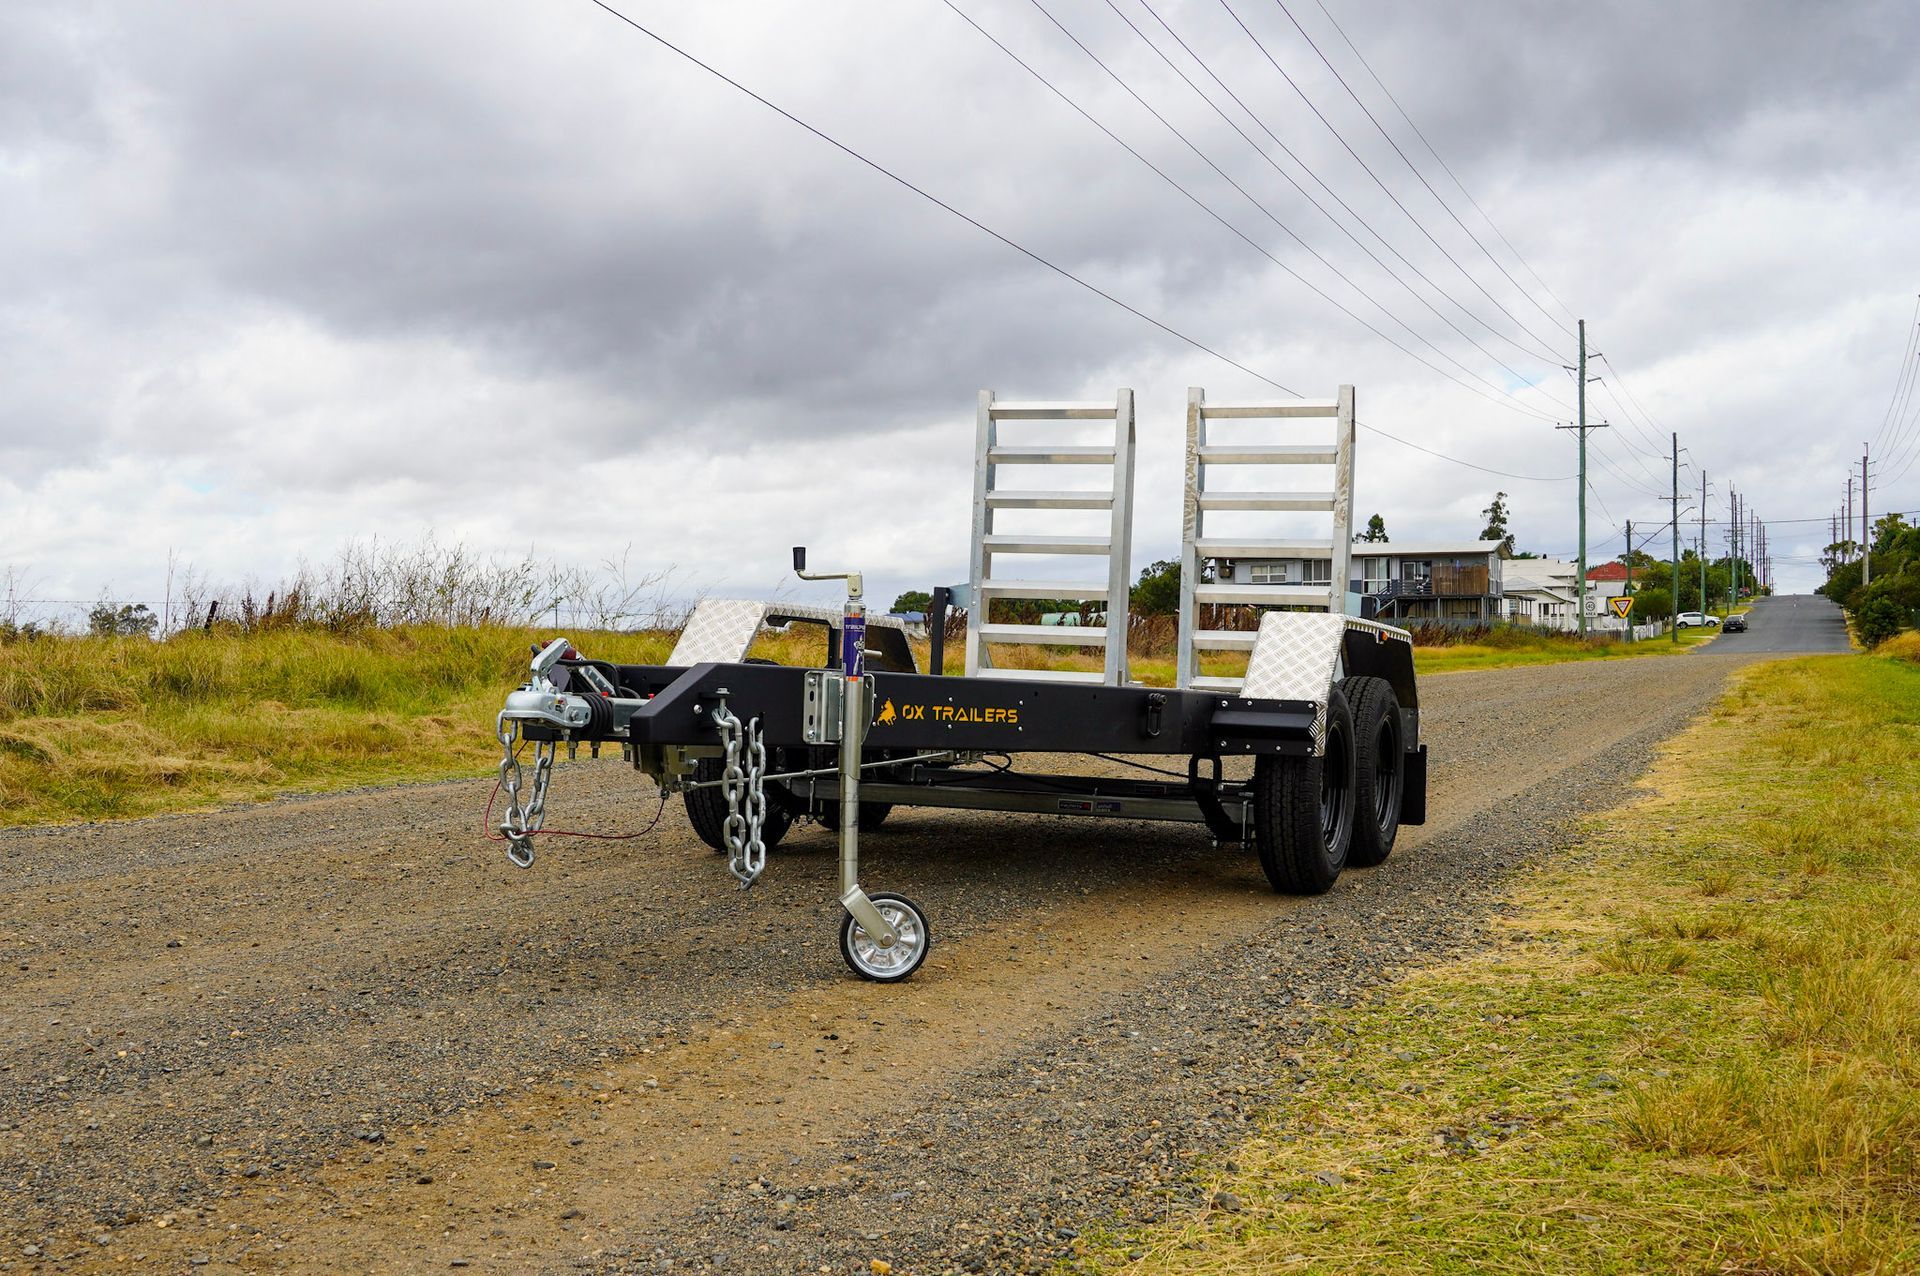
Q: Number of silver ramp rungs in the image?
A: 14